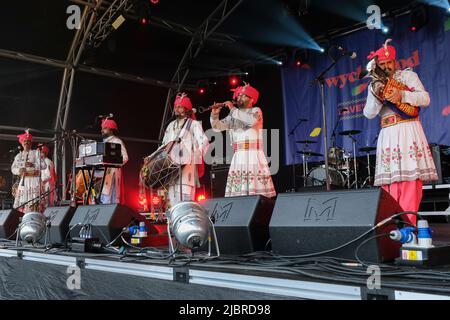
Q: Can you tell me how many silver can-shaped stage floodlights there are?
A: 2